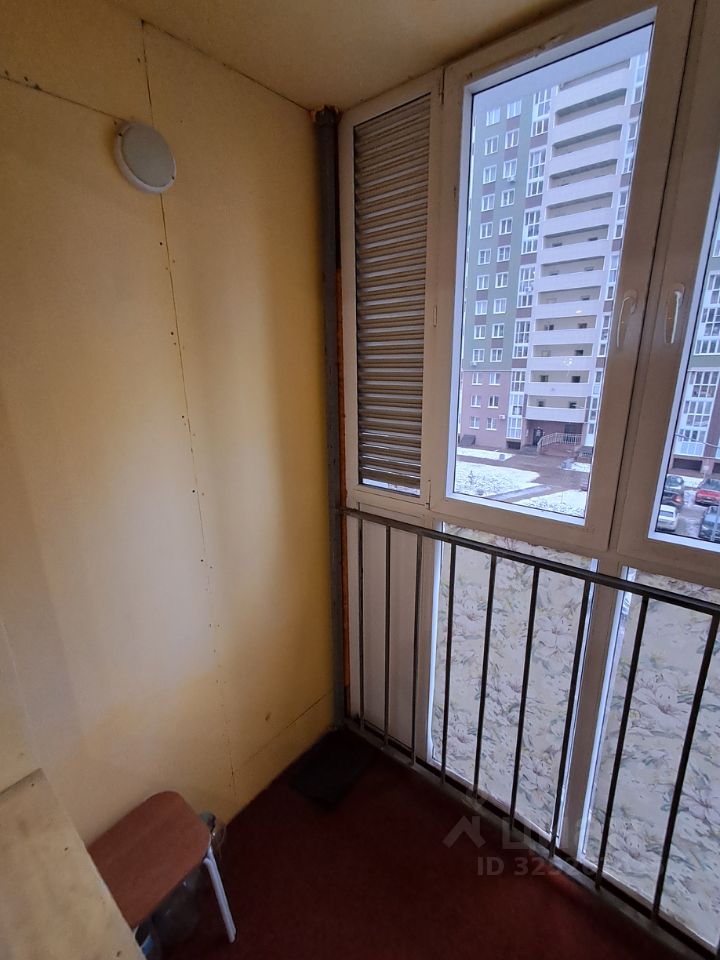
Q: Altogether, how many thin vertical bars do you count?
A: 9